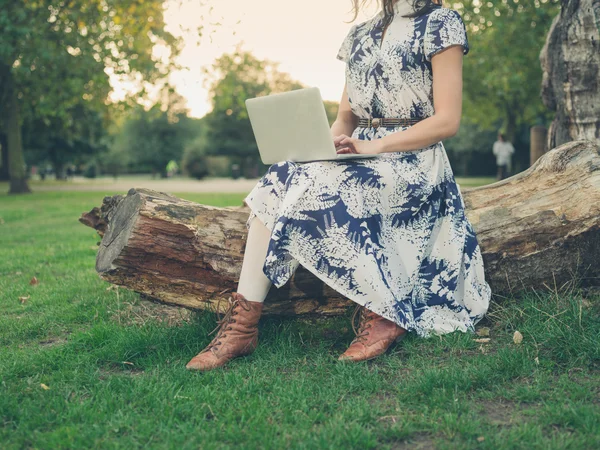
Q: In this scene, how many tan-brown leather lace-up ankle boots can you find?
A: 2